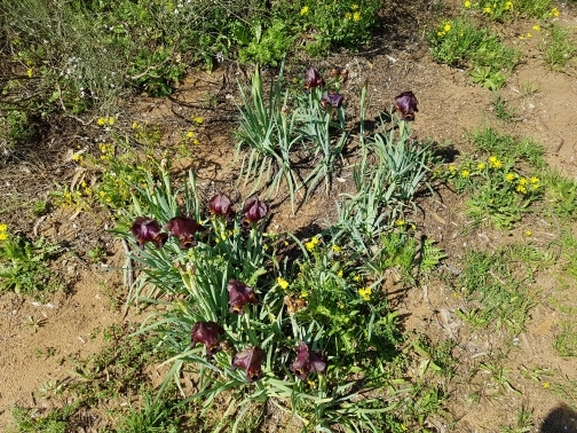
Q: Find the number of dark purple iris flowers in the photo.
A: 11